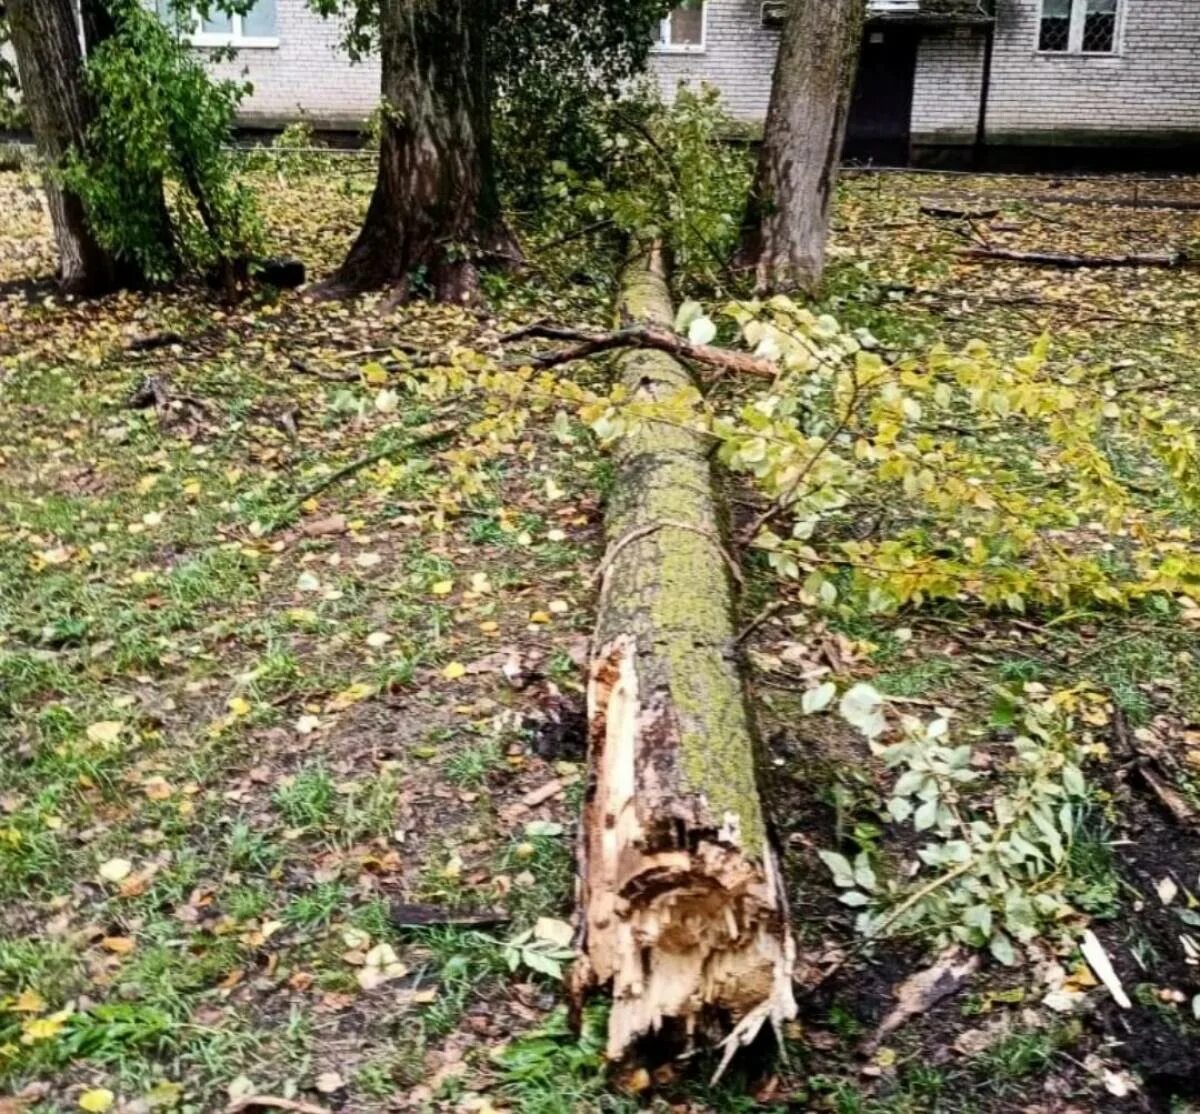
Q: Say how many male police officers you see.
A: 0